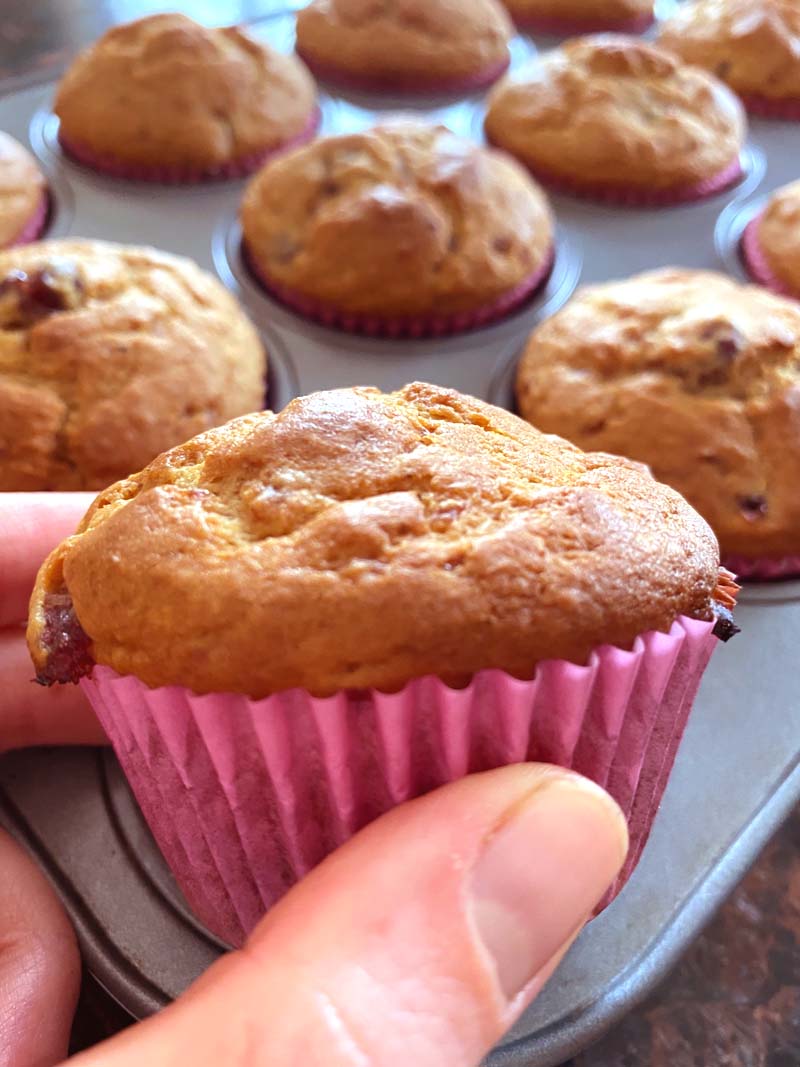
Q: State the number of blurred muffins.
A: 10